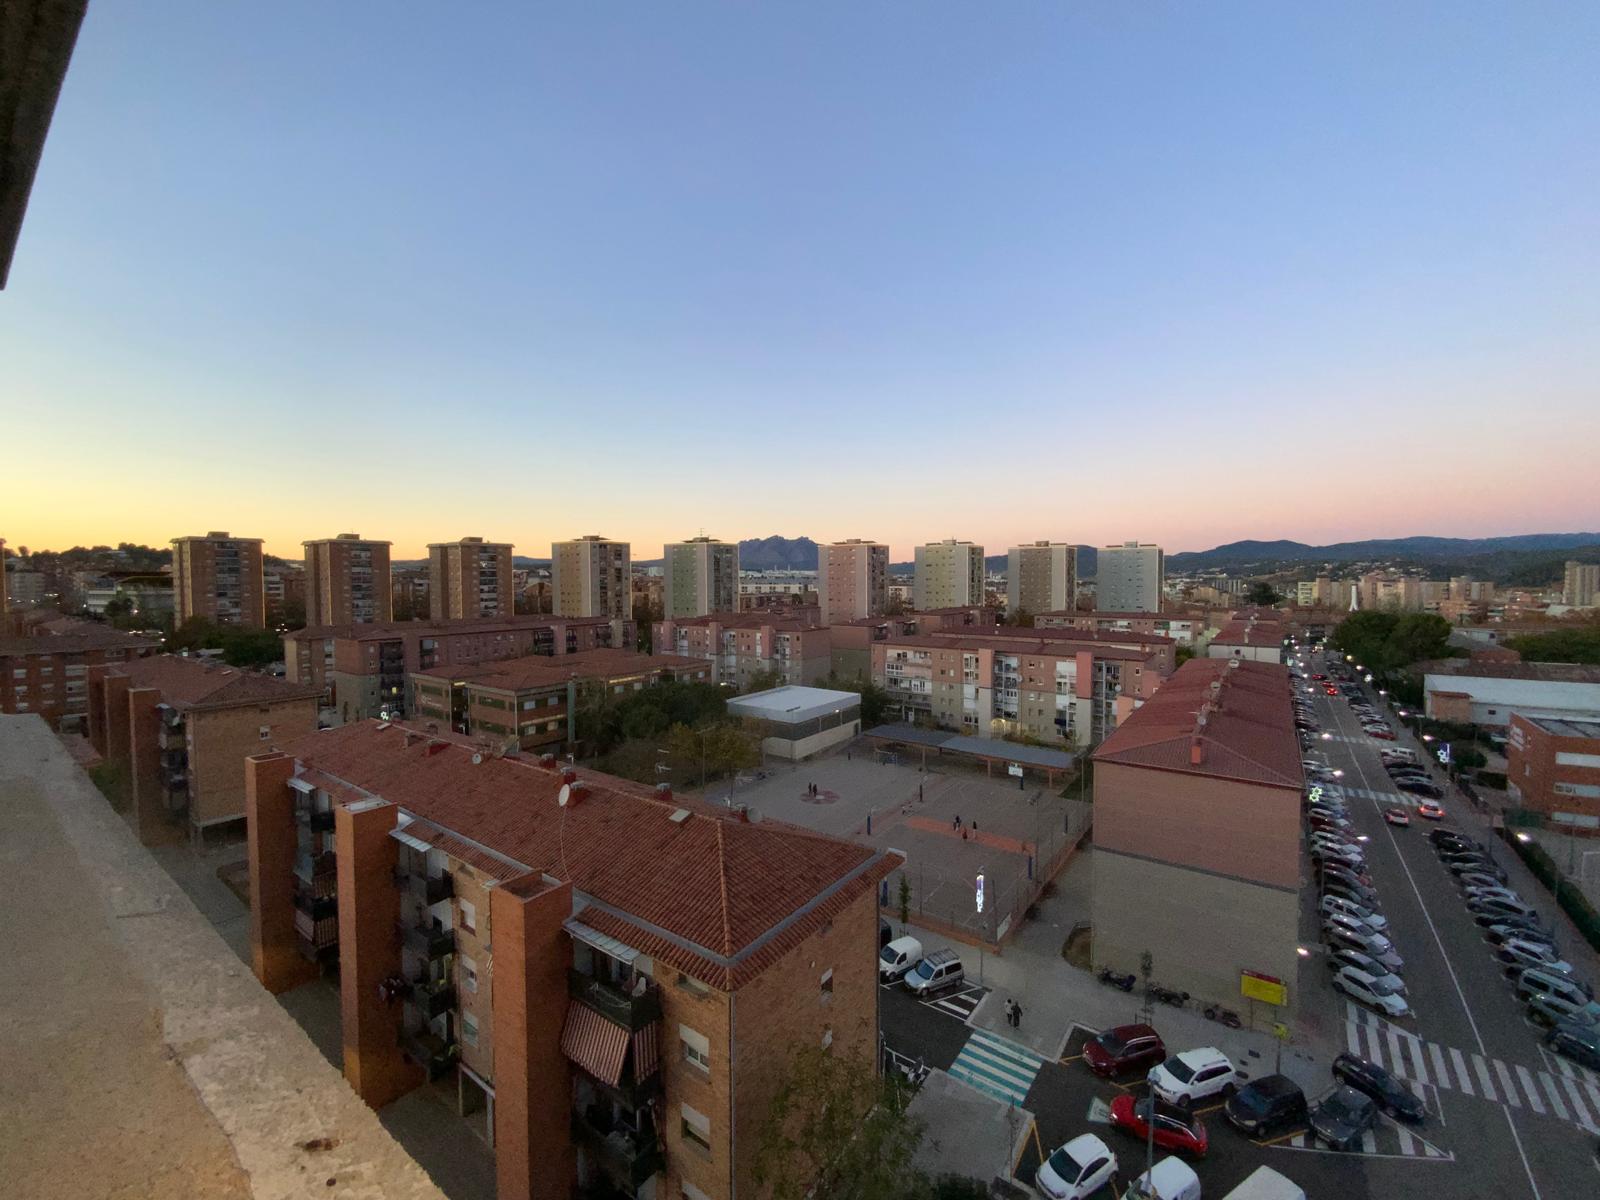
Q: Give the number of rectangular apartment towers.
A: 9